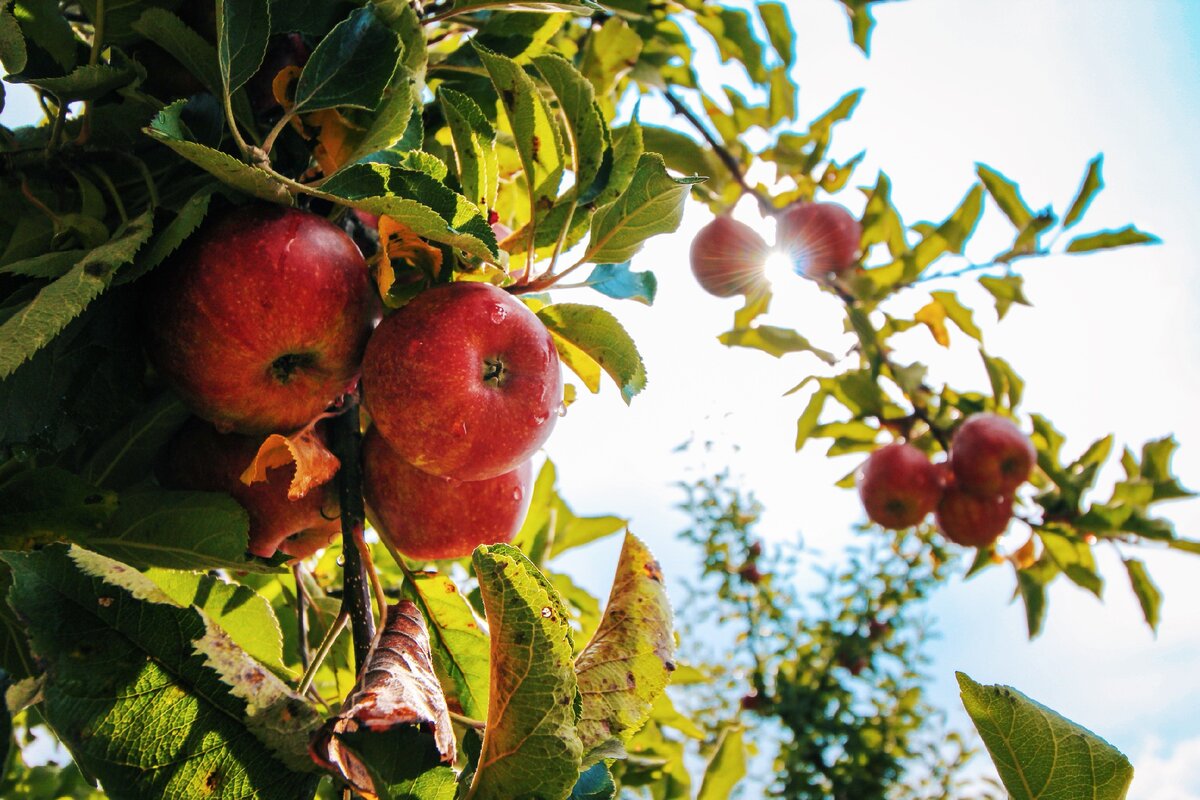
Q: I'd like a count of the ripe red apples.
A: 9